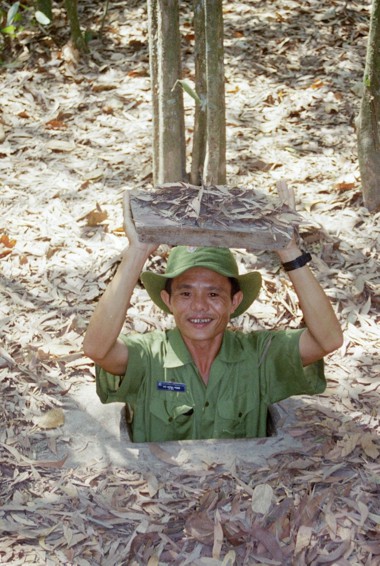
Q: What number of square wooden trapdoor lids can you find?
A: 1